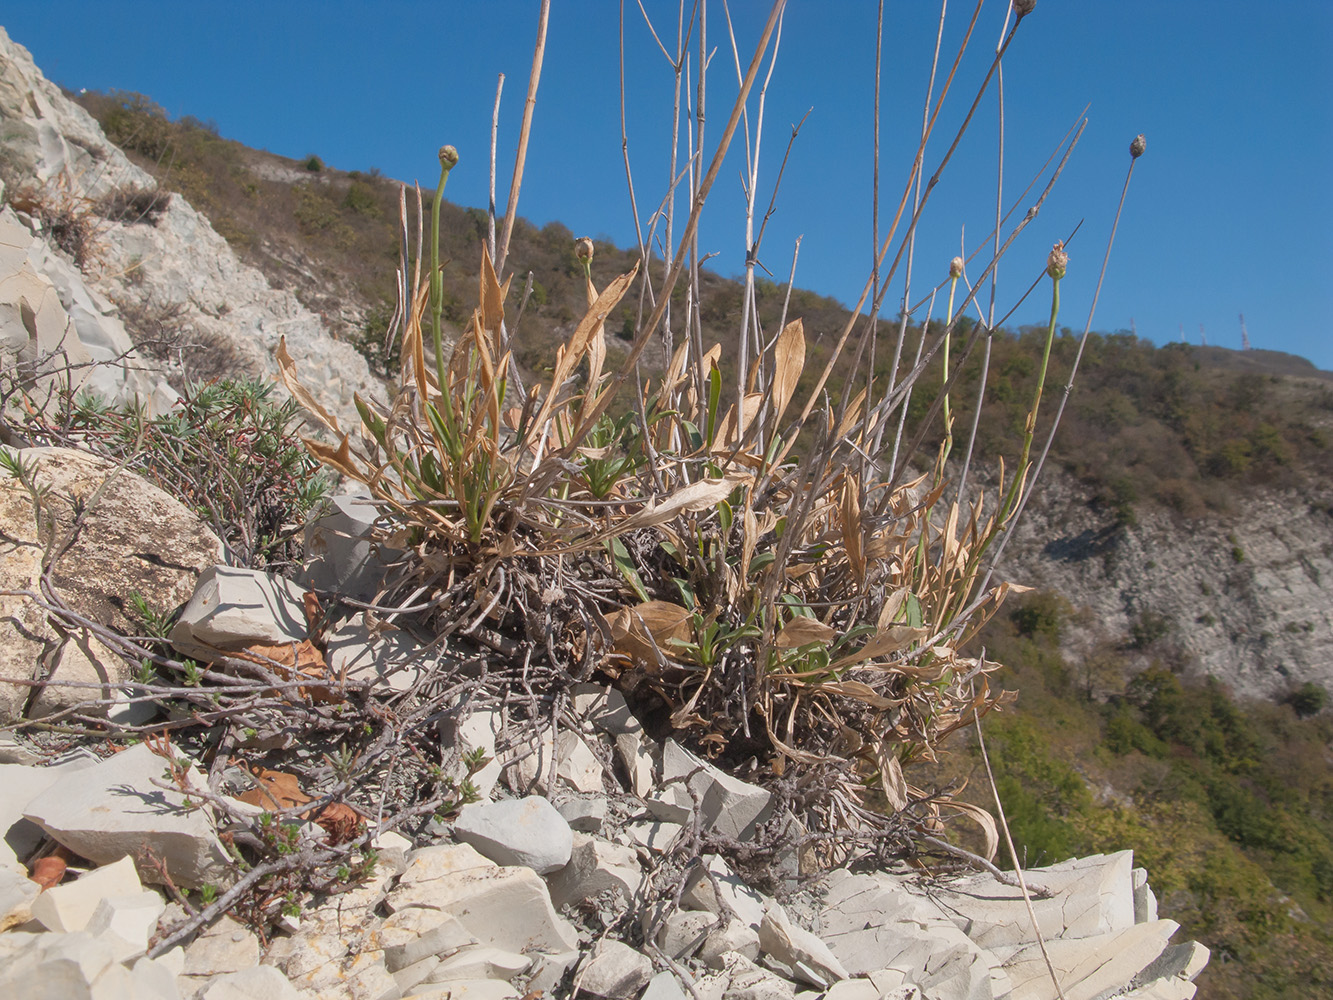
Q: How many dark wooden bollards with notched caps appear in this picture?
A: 0